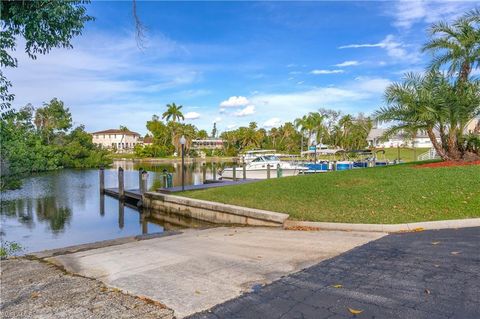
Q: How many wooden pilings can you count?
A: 11